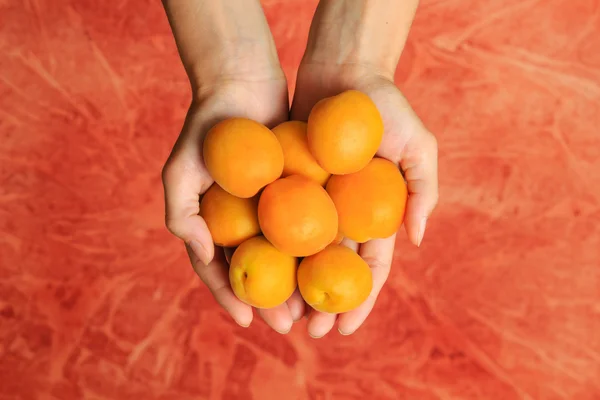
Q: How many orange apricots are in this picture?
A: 8